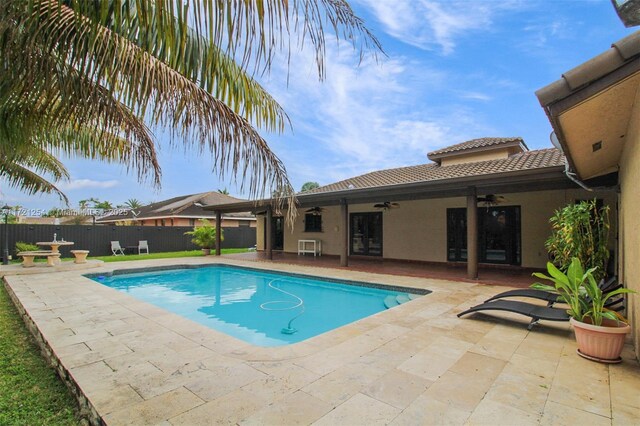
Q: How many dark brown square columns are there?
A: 4